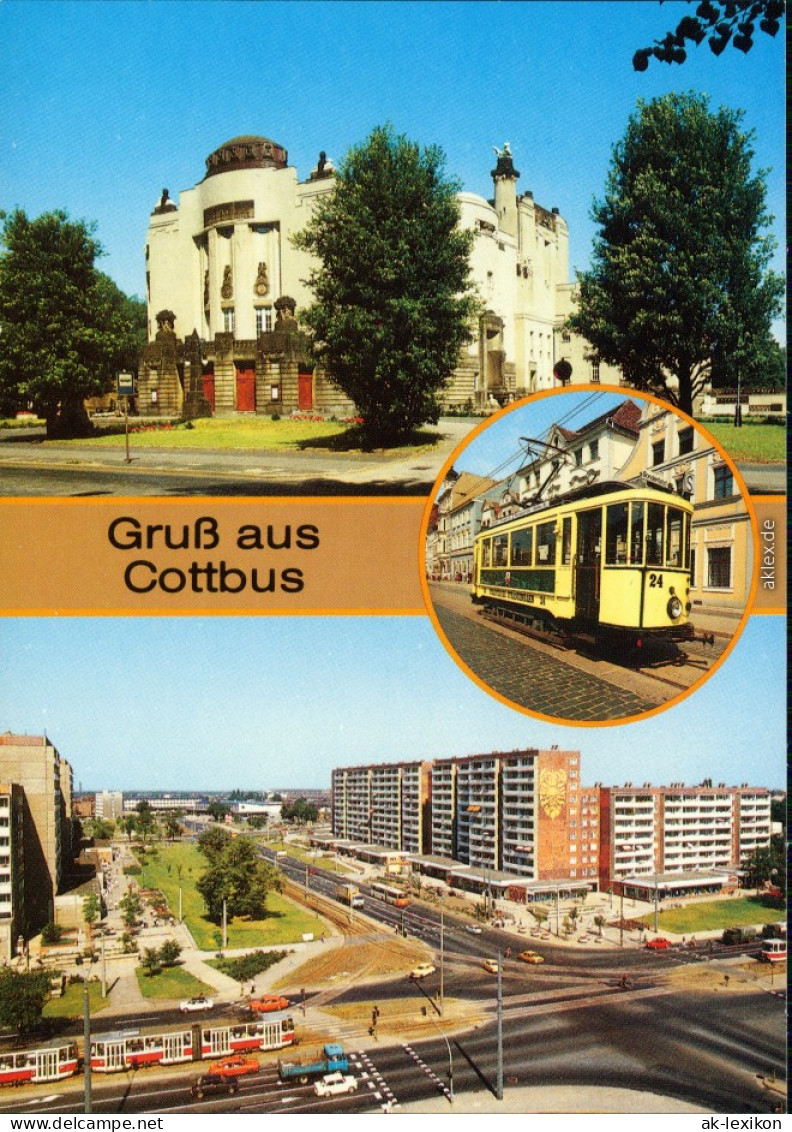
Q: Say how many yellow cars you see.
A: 3